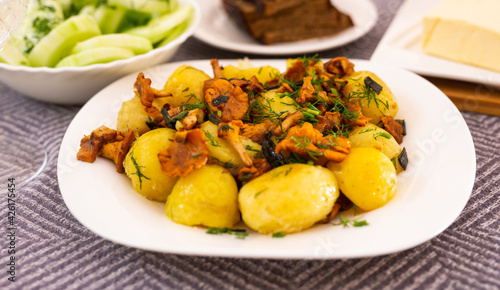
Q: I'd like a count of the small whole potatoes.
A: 11